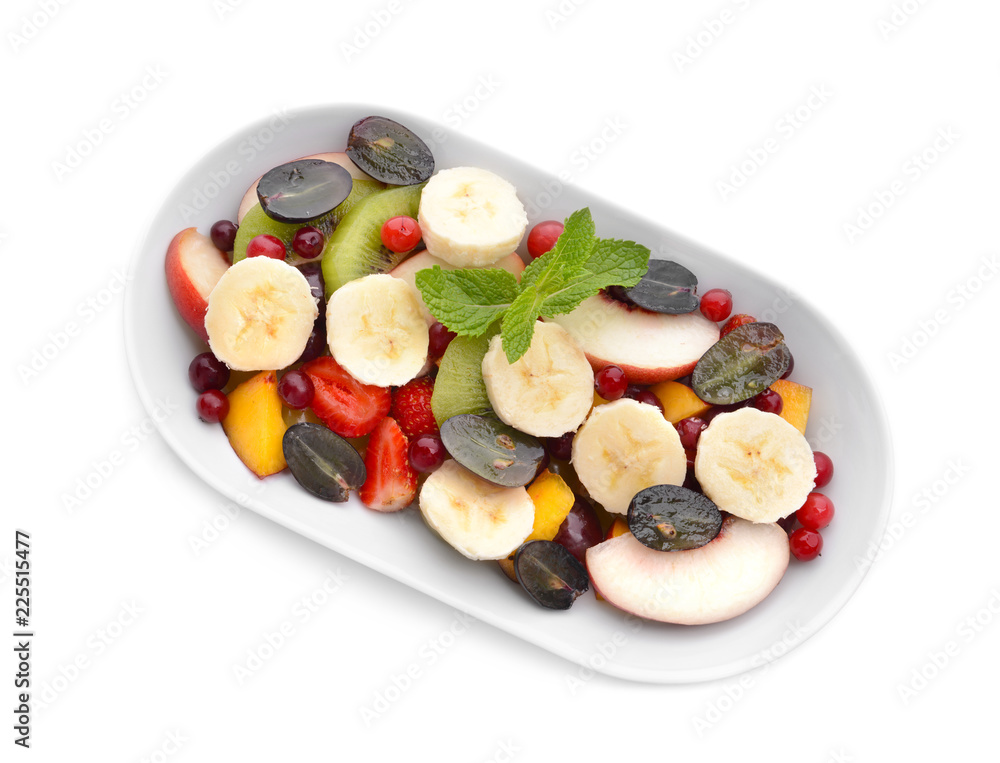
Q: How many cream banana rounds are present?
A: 7